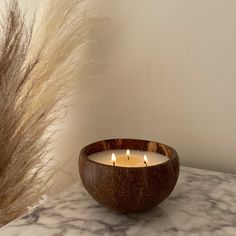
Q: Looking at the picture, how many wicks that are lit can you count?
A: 3